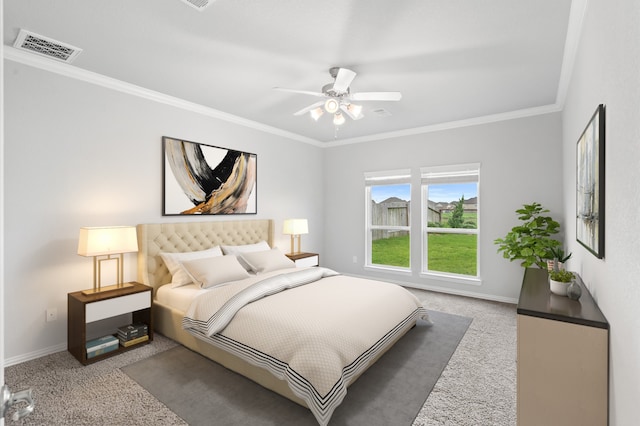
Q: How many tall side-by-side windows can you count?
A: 2